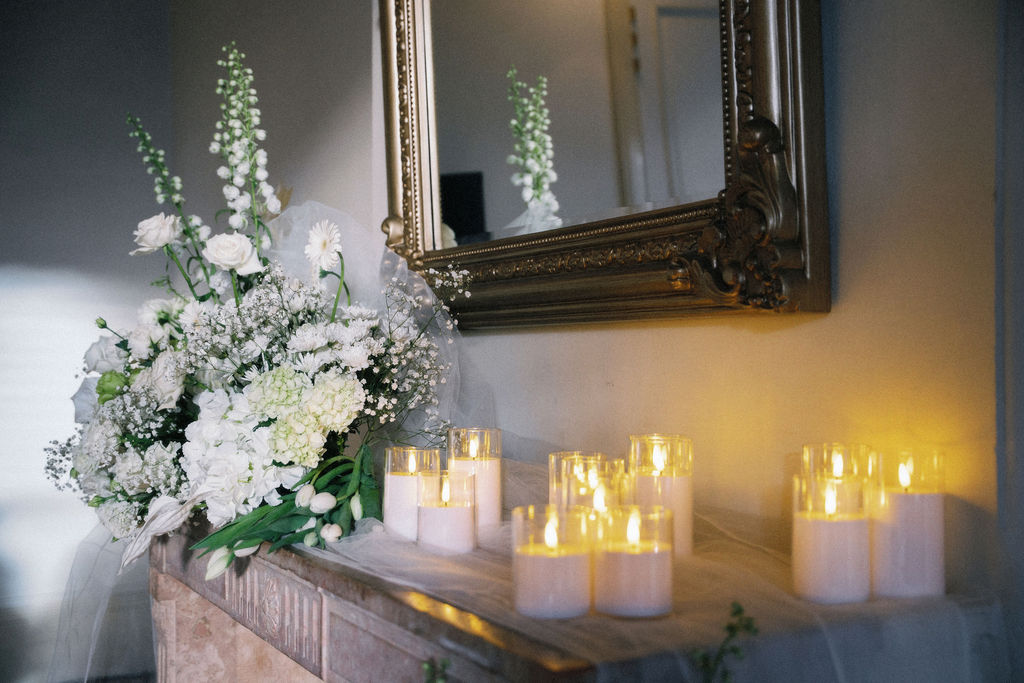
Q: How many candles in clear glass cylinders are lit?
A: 12